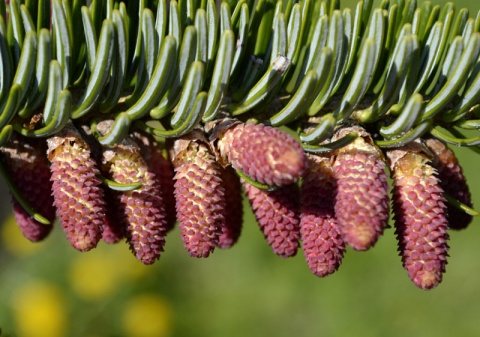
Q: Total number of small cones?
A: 13